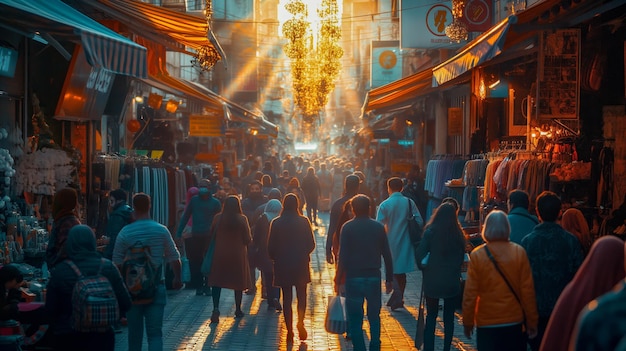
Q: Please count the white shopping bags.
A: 1